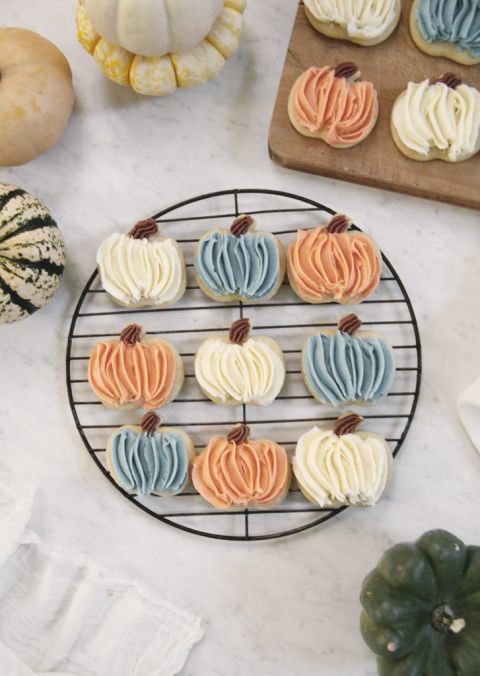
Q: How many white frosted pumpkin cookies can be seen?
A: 5